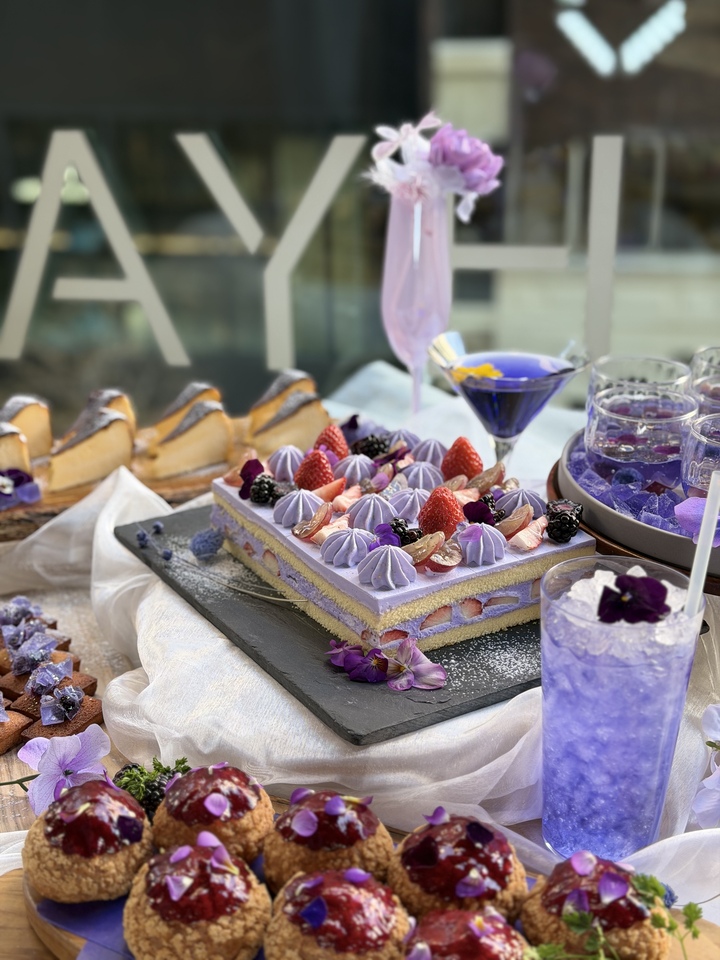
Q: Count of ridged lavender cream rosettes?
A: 12